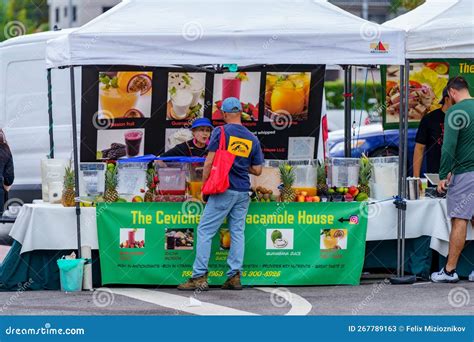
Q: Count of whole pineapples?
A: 6